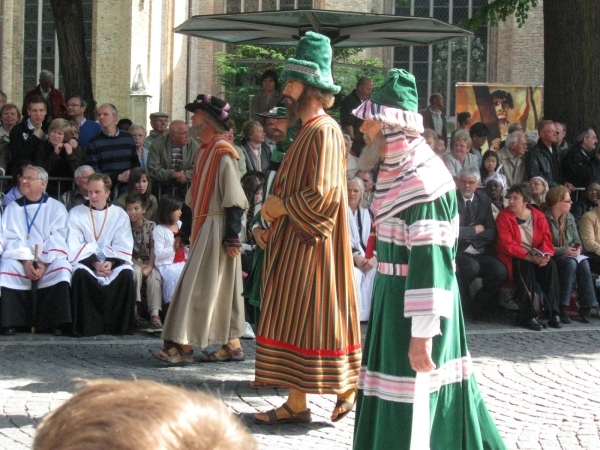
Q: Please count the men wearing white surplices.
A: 2